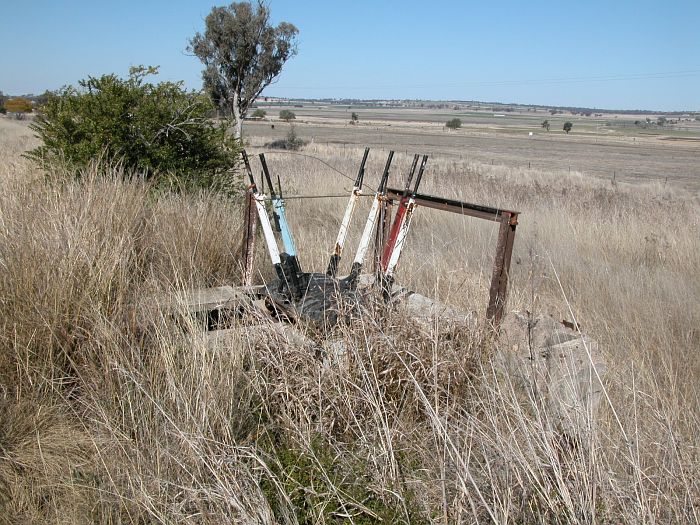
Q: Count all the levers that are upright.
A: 6